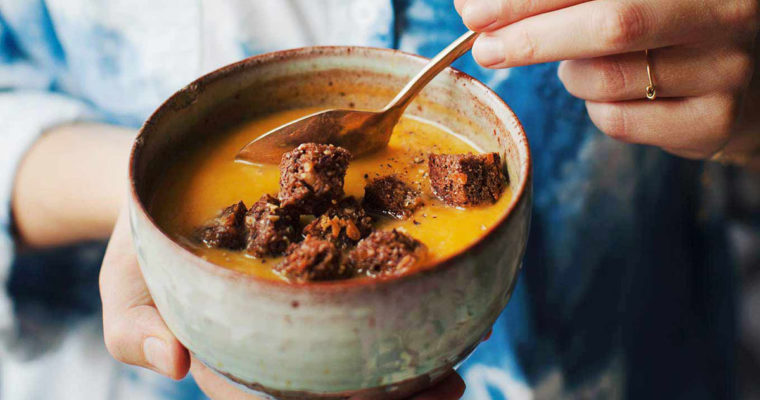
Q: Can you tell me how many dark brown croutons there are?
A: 8